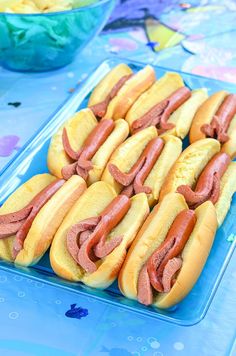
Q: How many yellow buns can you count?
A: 9